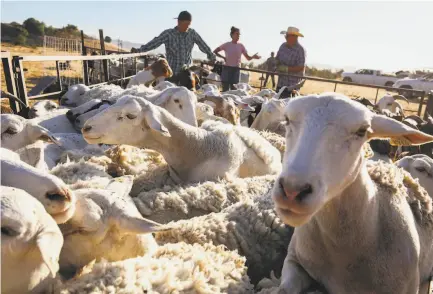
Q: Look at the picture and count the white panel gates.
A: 1